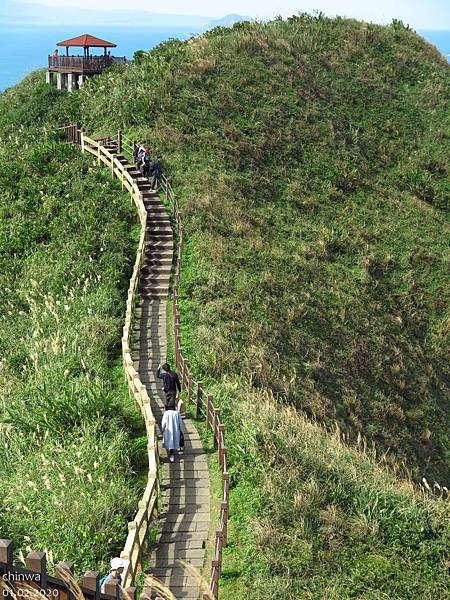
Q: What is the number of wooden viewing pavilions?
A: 1